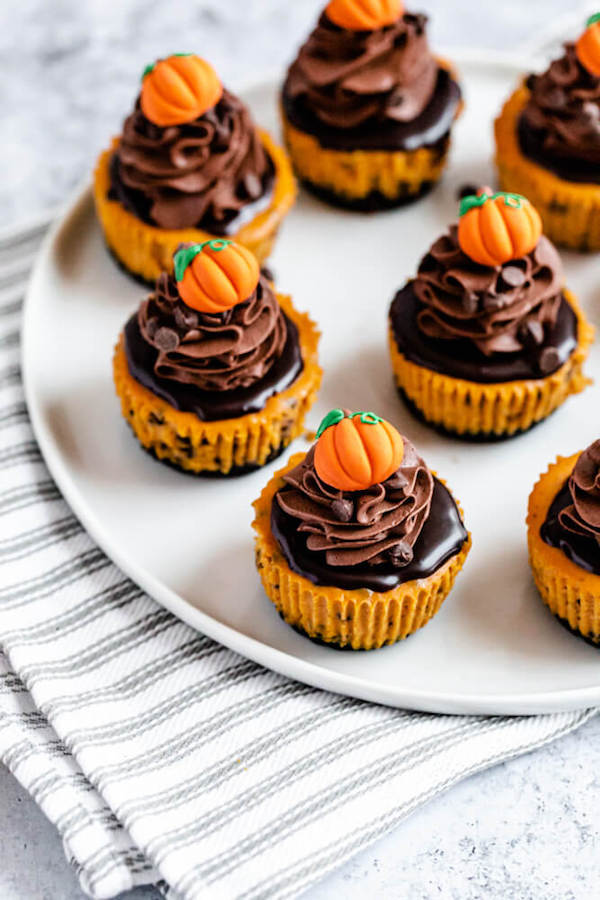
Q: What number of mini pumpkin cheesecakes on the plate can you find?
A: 7